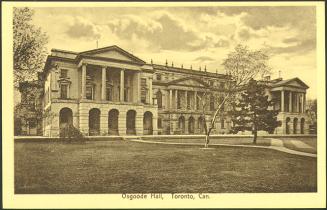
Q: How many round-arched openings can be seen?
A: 11